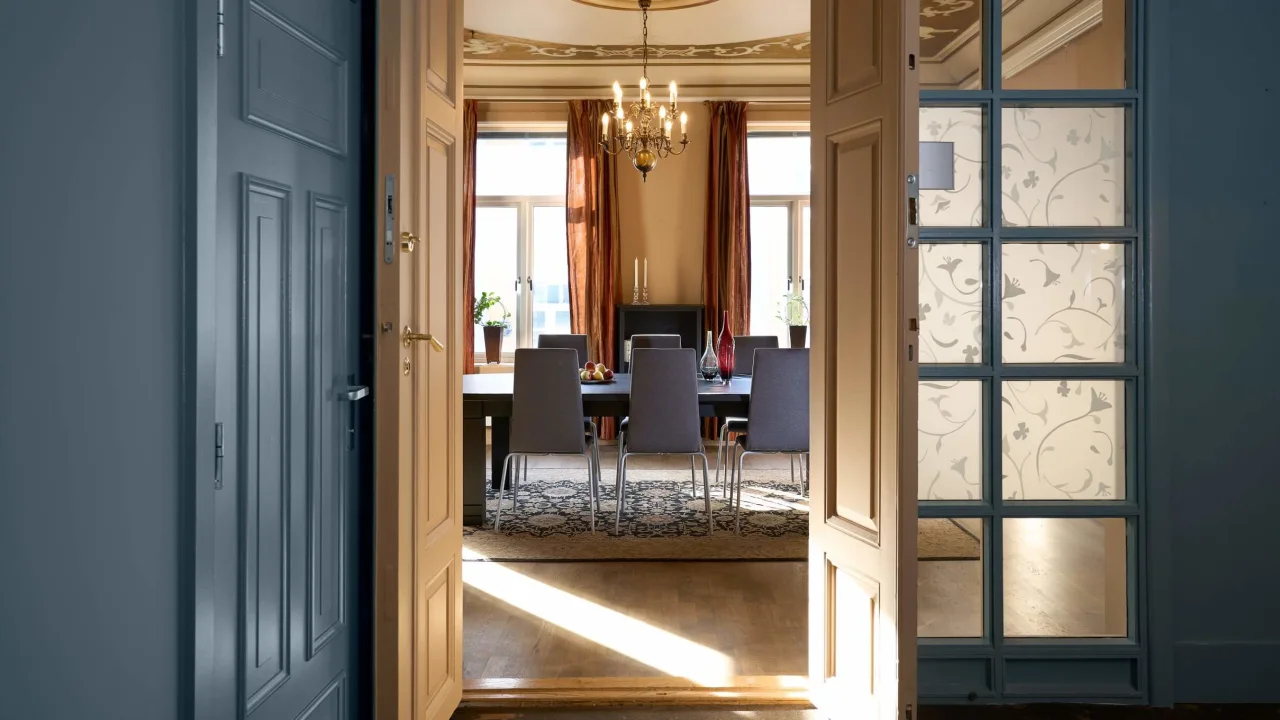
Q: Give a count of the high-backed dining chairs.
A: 6